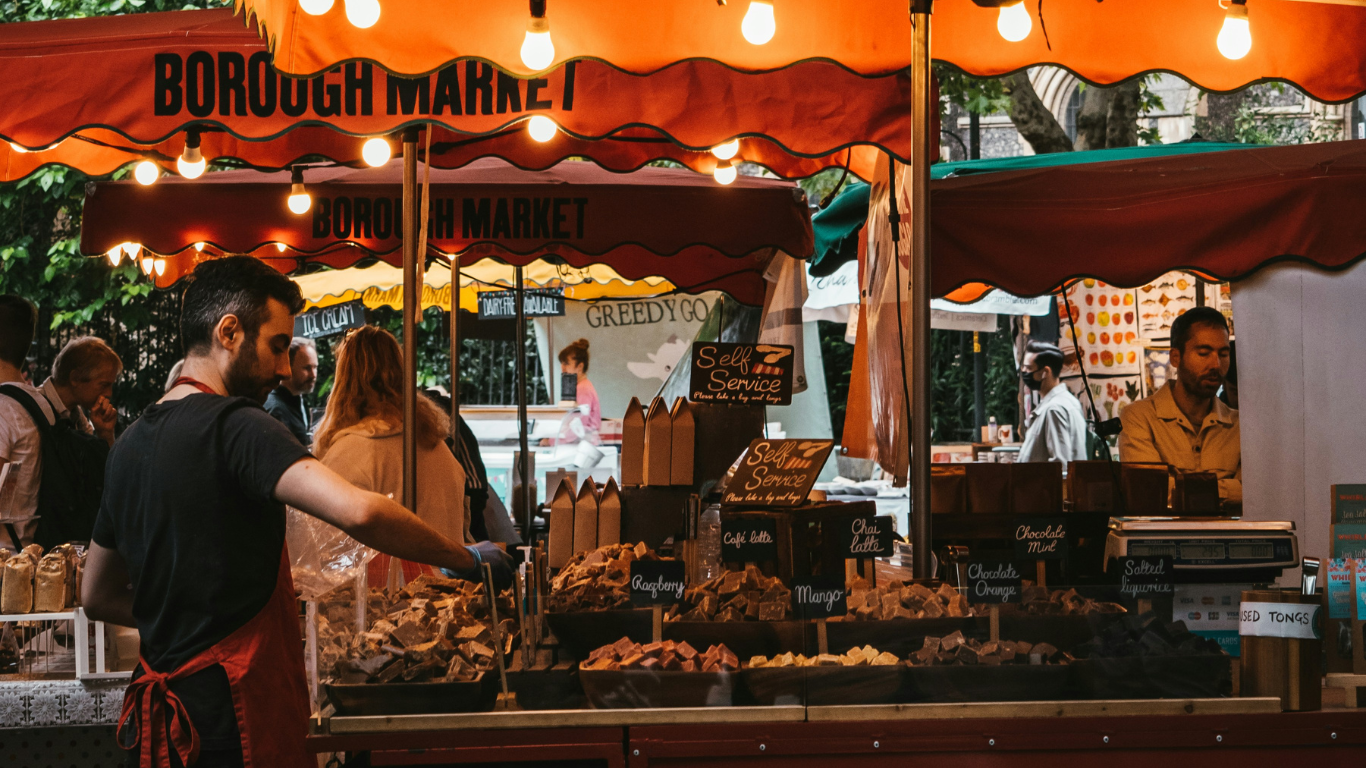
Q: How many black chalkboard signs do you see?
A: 11